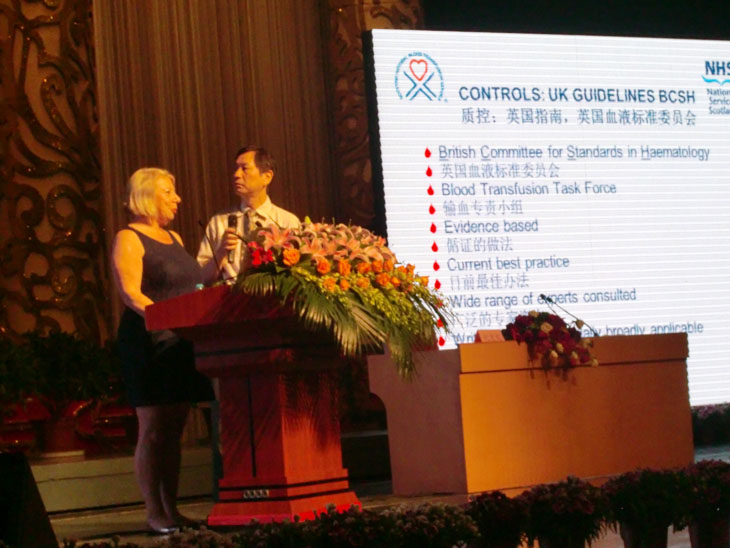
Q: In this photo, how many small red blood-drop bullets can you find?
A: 11